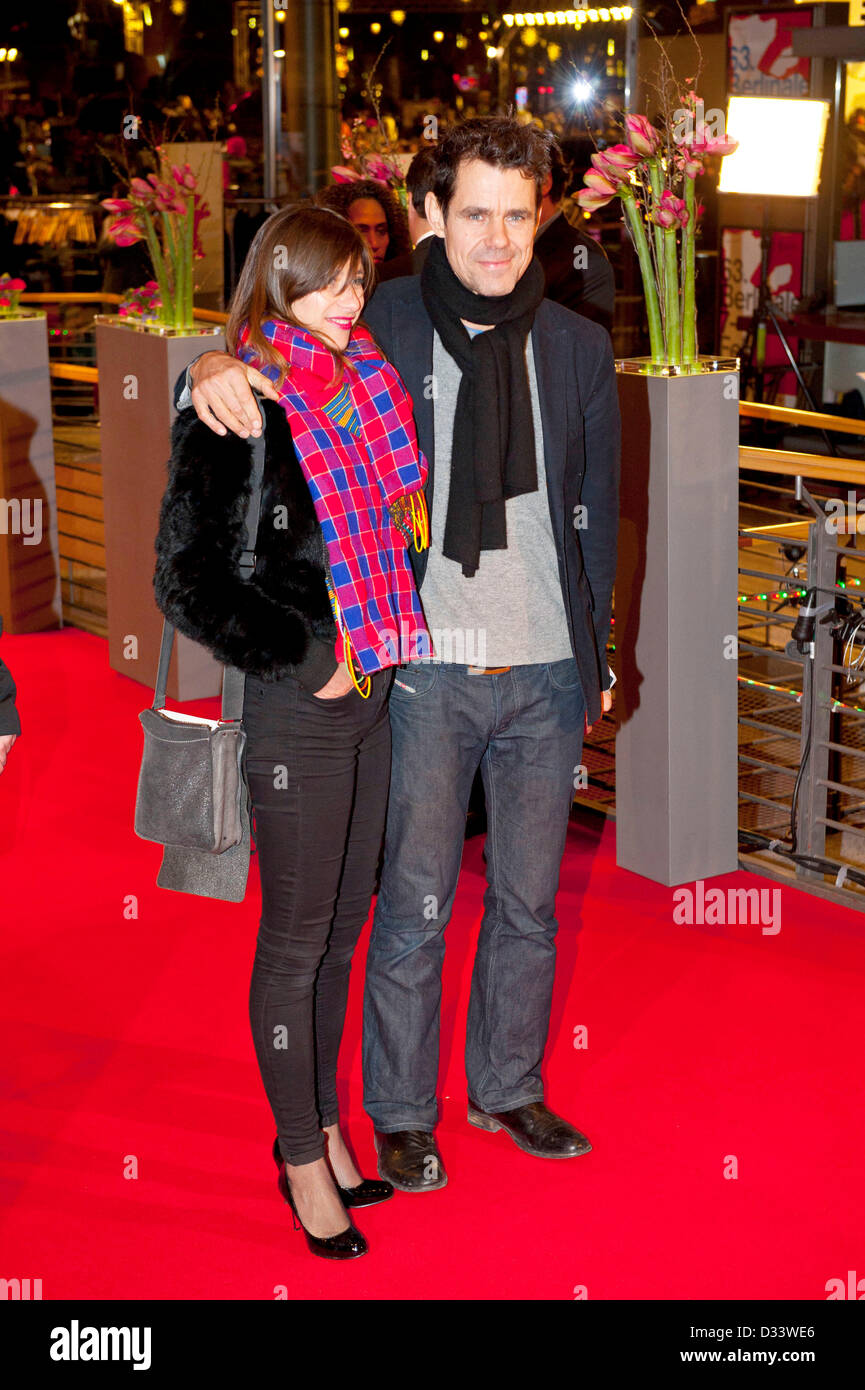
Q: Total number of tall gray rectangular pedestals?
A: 3